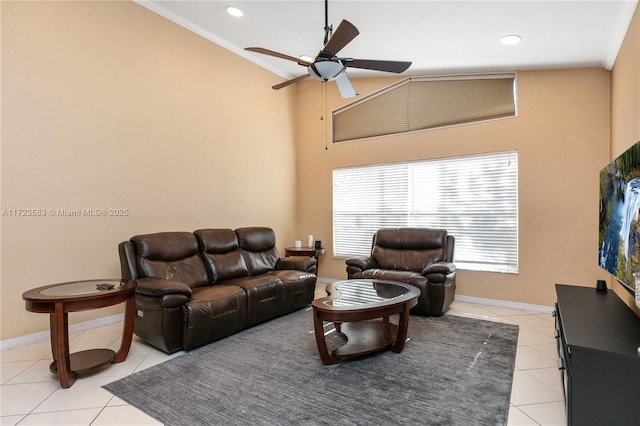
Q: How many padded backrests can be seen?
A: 4